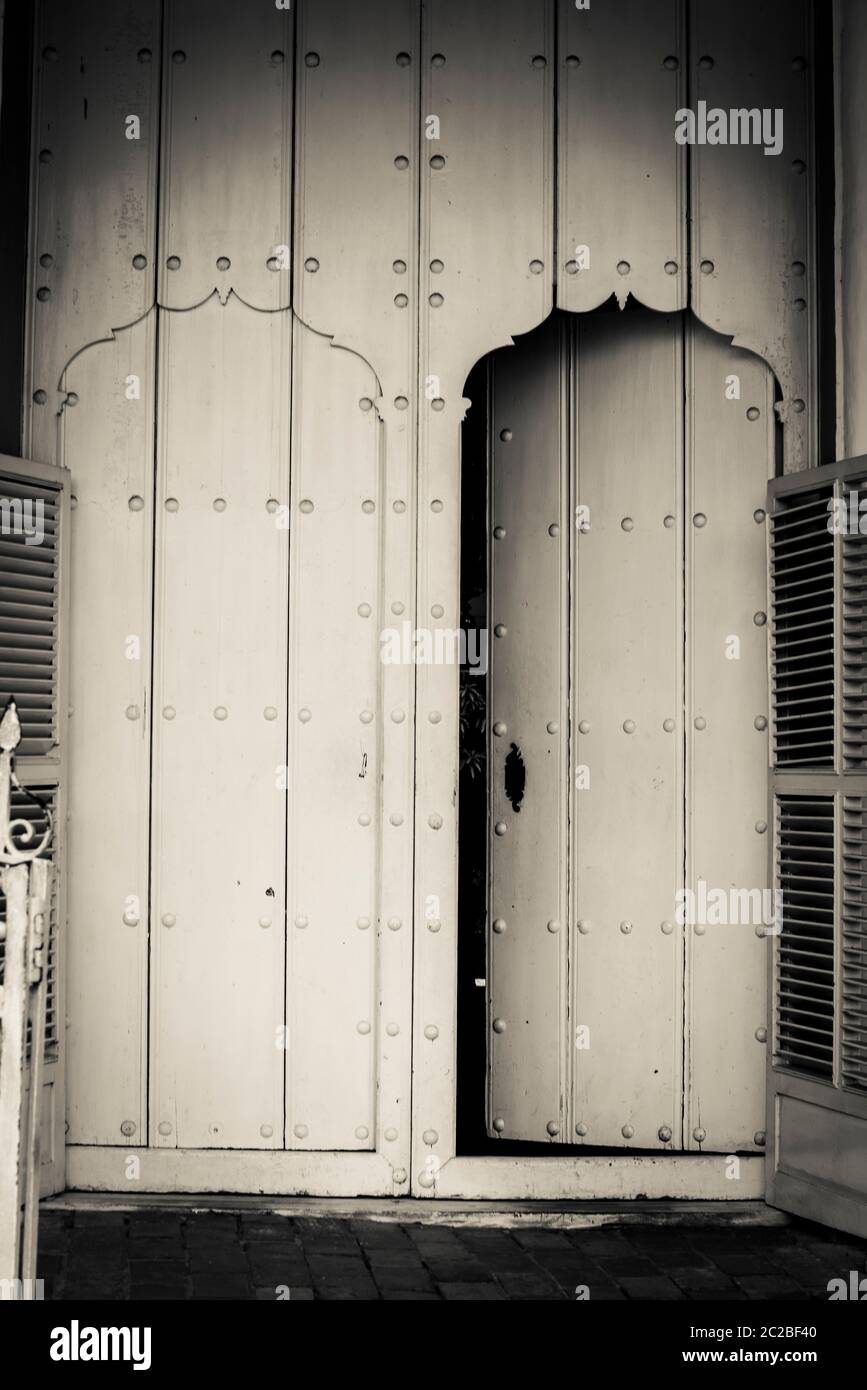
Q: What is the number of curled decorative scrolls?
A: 1